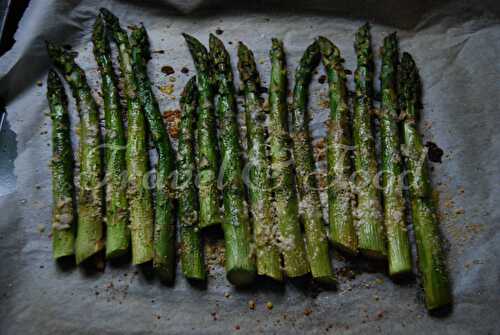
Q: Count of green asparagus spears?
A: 15